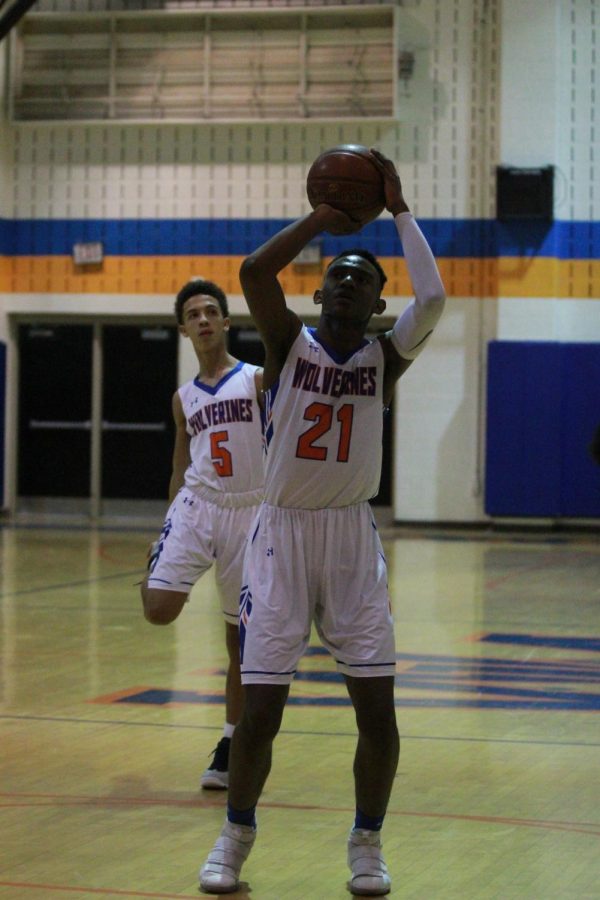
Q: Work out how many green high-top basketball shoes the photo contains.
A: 0